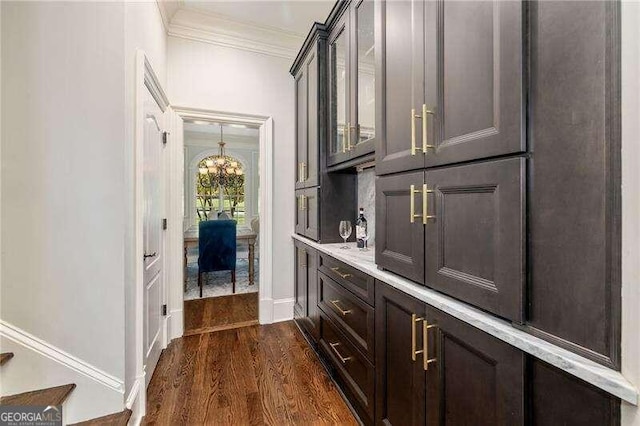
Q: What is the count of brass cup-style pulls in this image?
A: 0